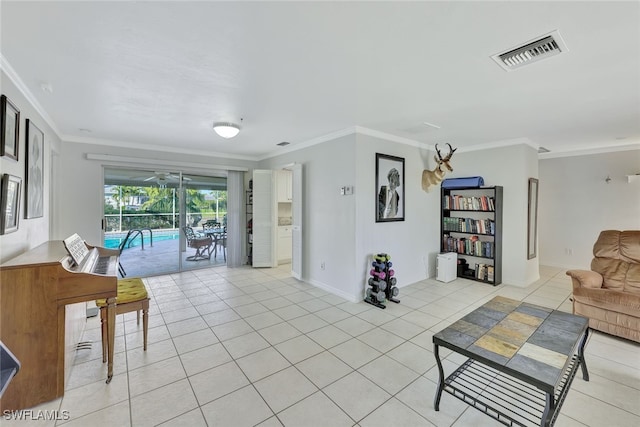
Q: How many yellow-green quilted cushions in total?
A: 1